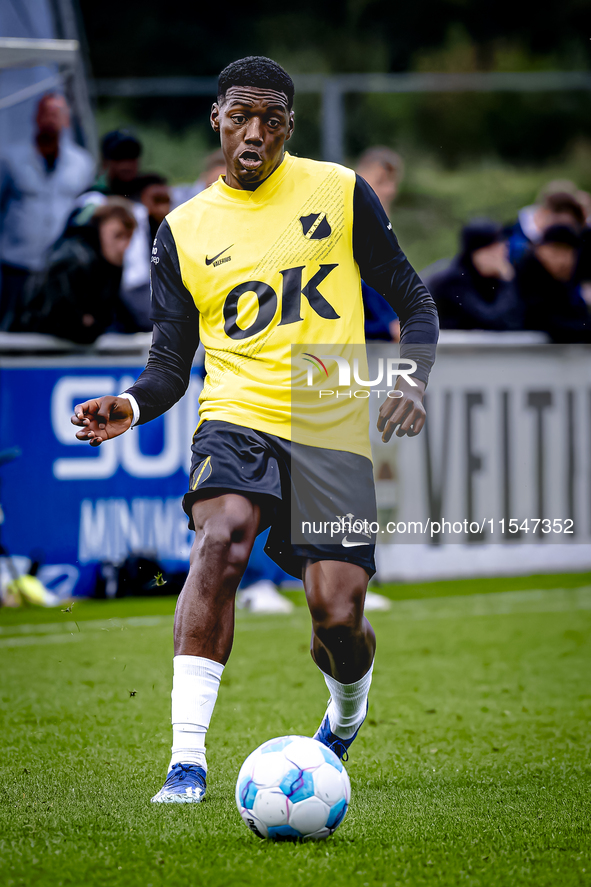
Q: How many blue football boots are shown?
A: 2